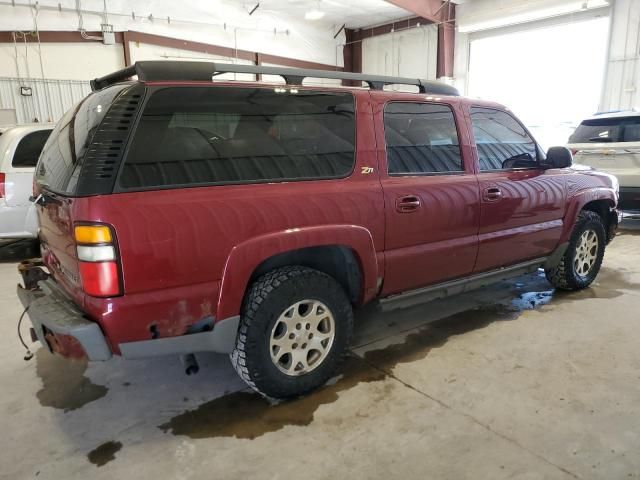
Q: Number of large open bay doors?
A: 1